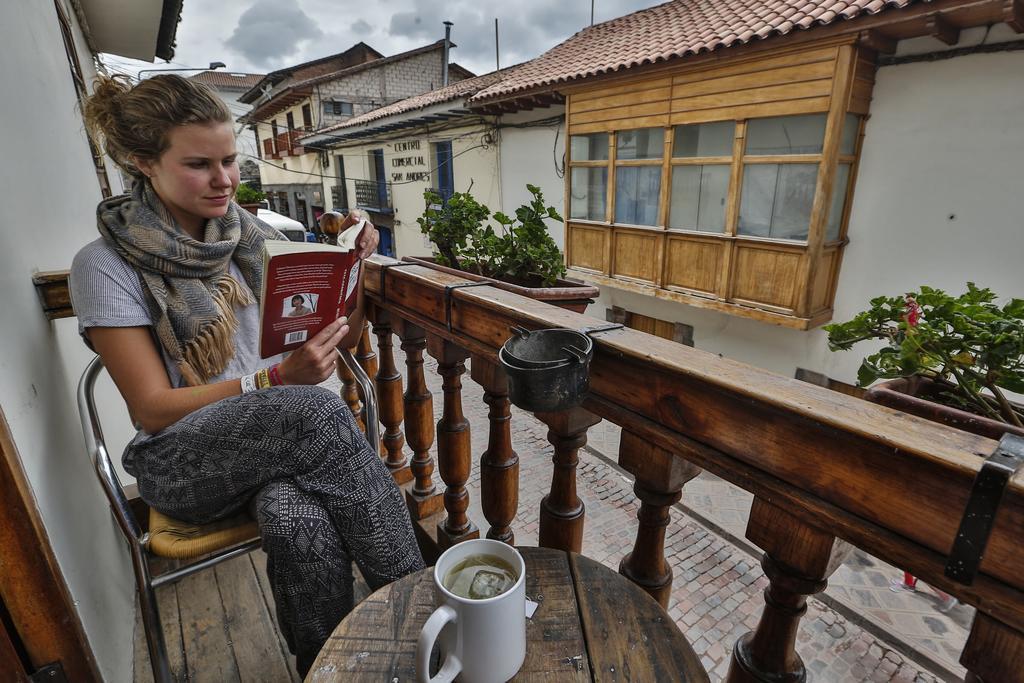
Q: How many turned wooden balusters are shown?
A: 10